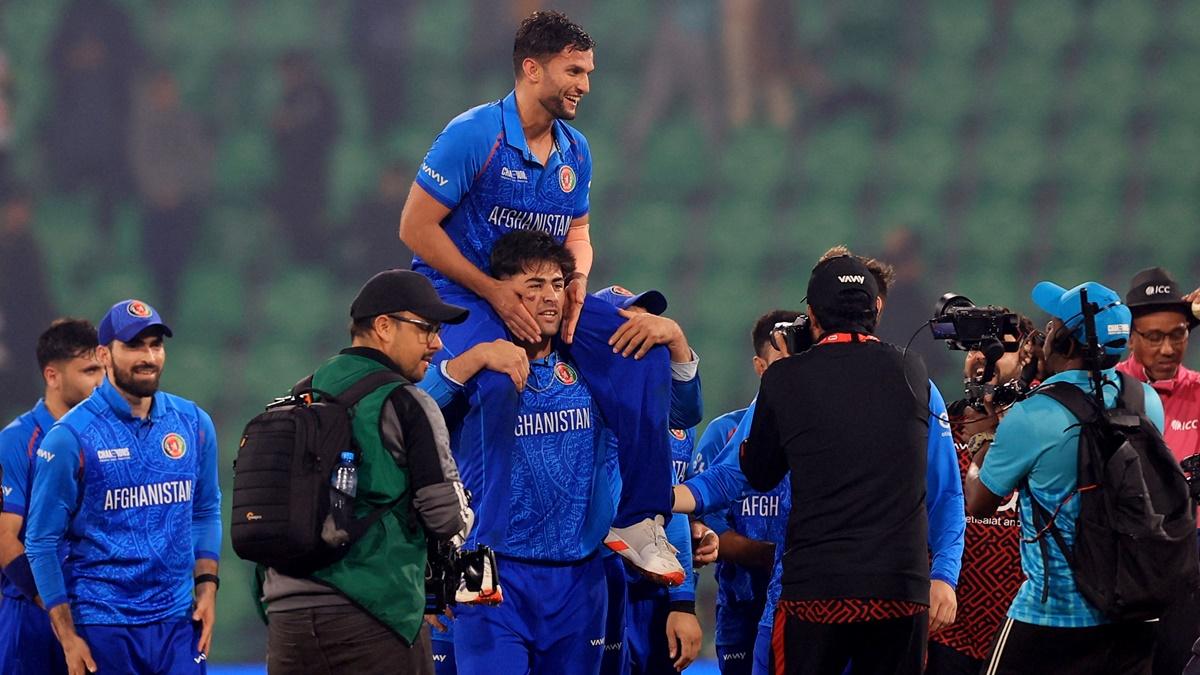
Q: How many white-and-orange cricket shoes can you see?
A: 2